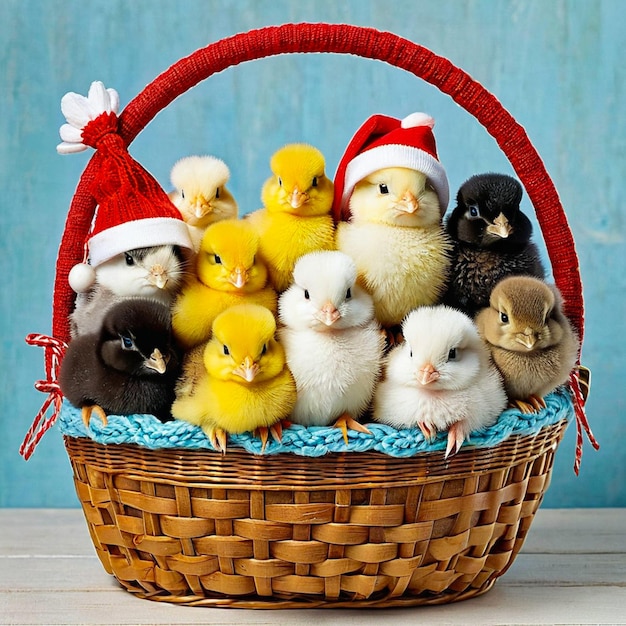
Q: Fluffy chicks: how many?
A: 11